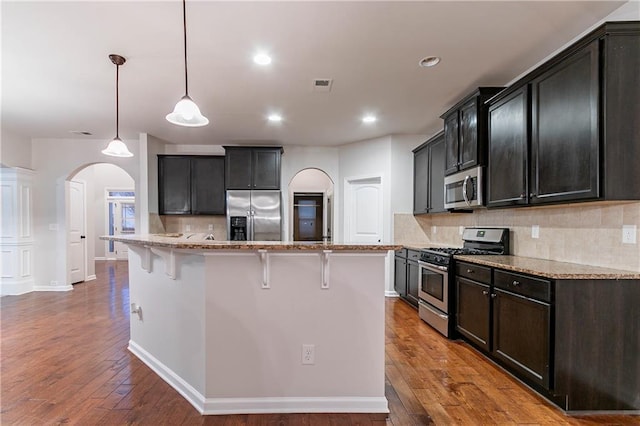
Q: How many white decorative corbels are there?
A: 4